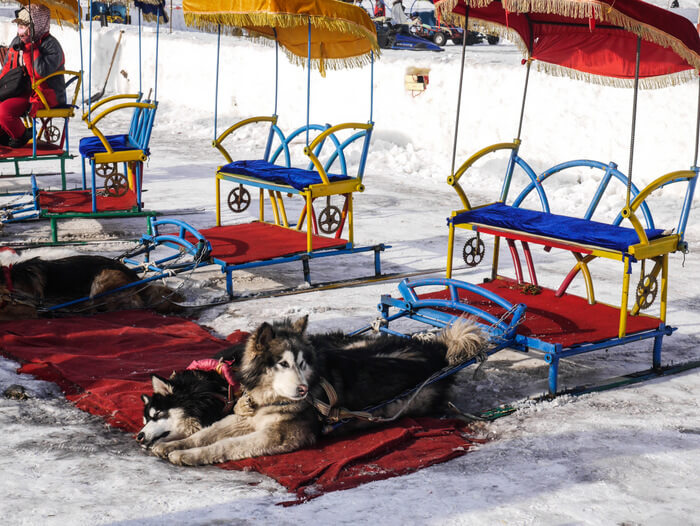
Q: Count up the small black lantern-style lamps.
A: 0